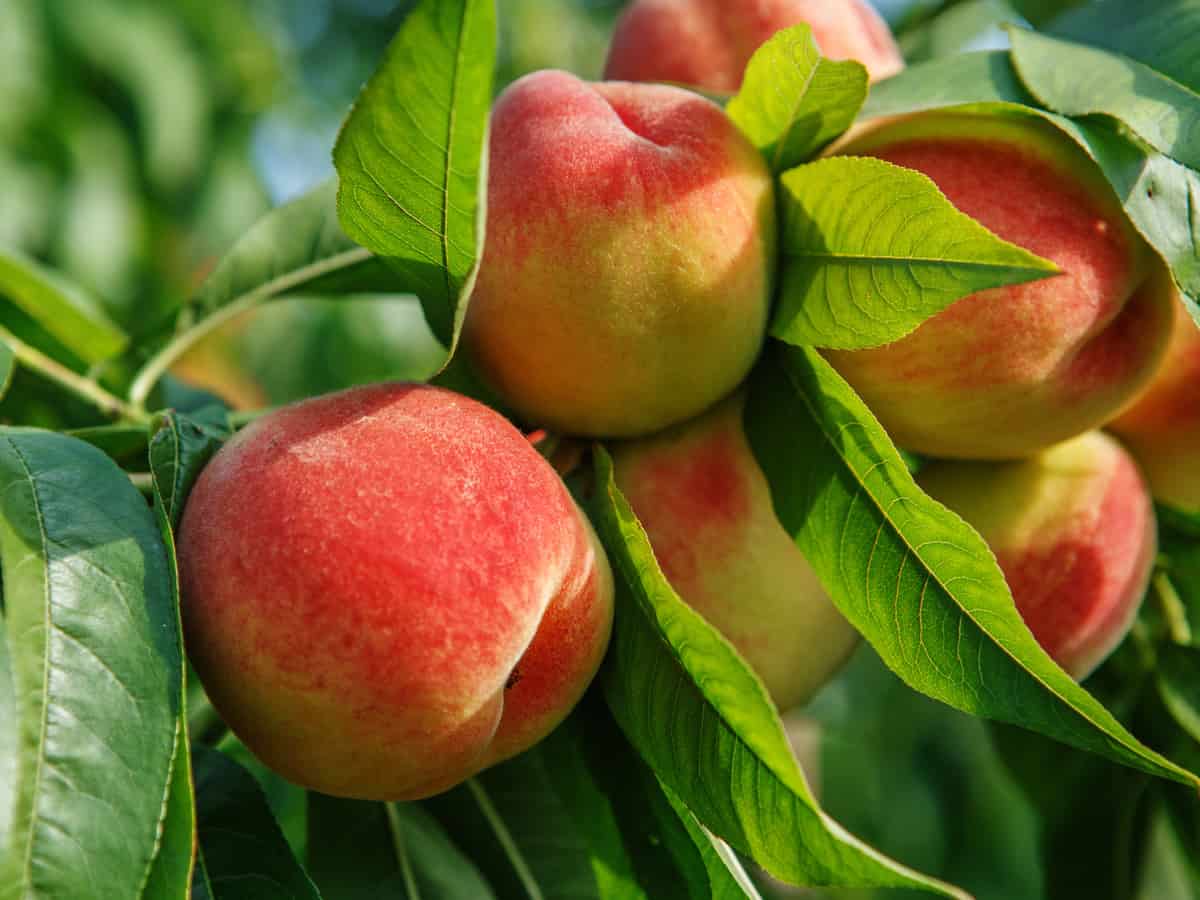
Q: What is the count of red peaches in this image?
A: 7